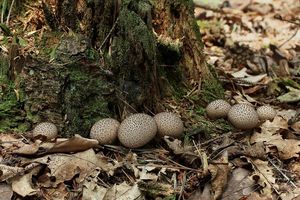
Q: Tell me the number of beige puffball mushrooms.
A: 7